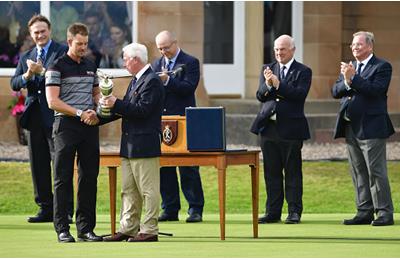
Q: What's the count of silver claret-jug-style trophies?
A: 1